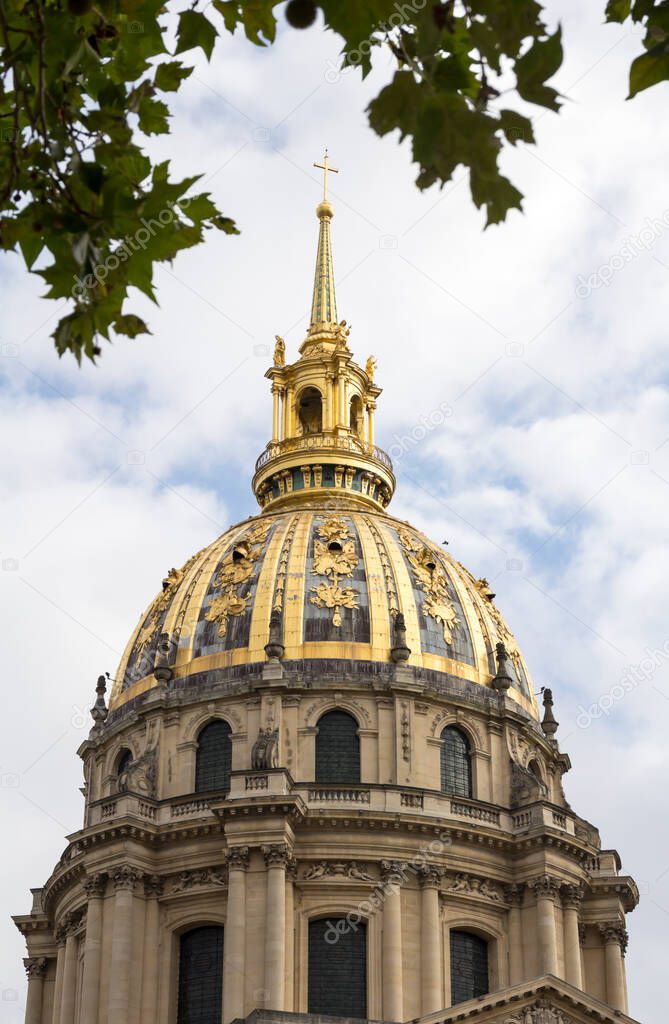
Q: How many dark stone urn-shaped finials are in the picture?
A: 6